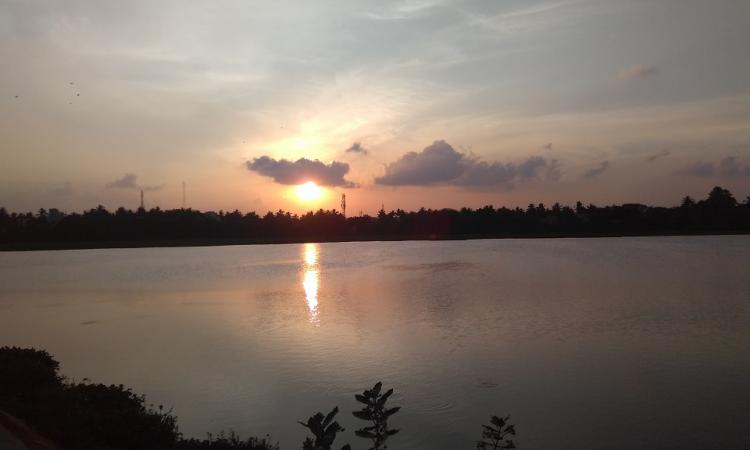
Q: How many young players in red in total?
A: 0